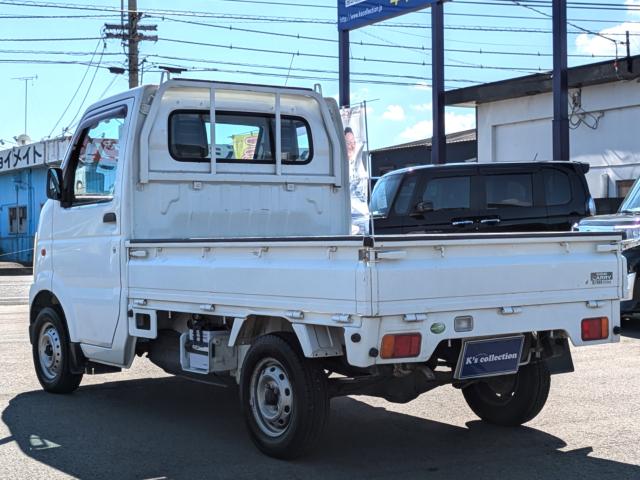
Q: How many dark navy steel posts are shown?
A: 3